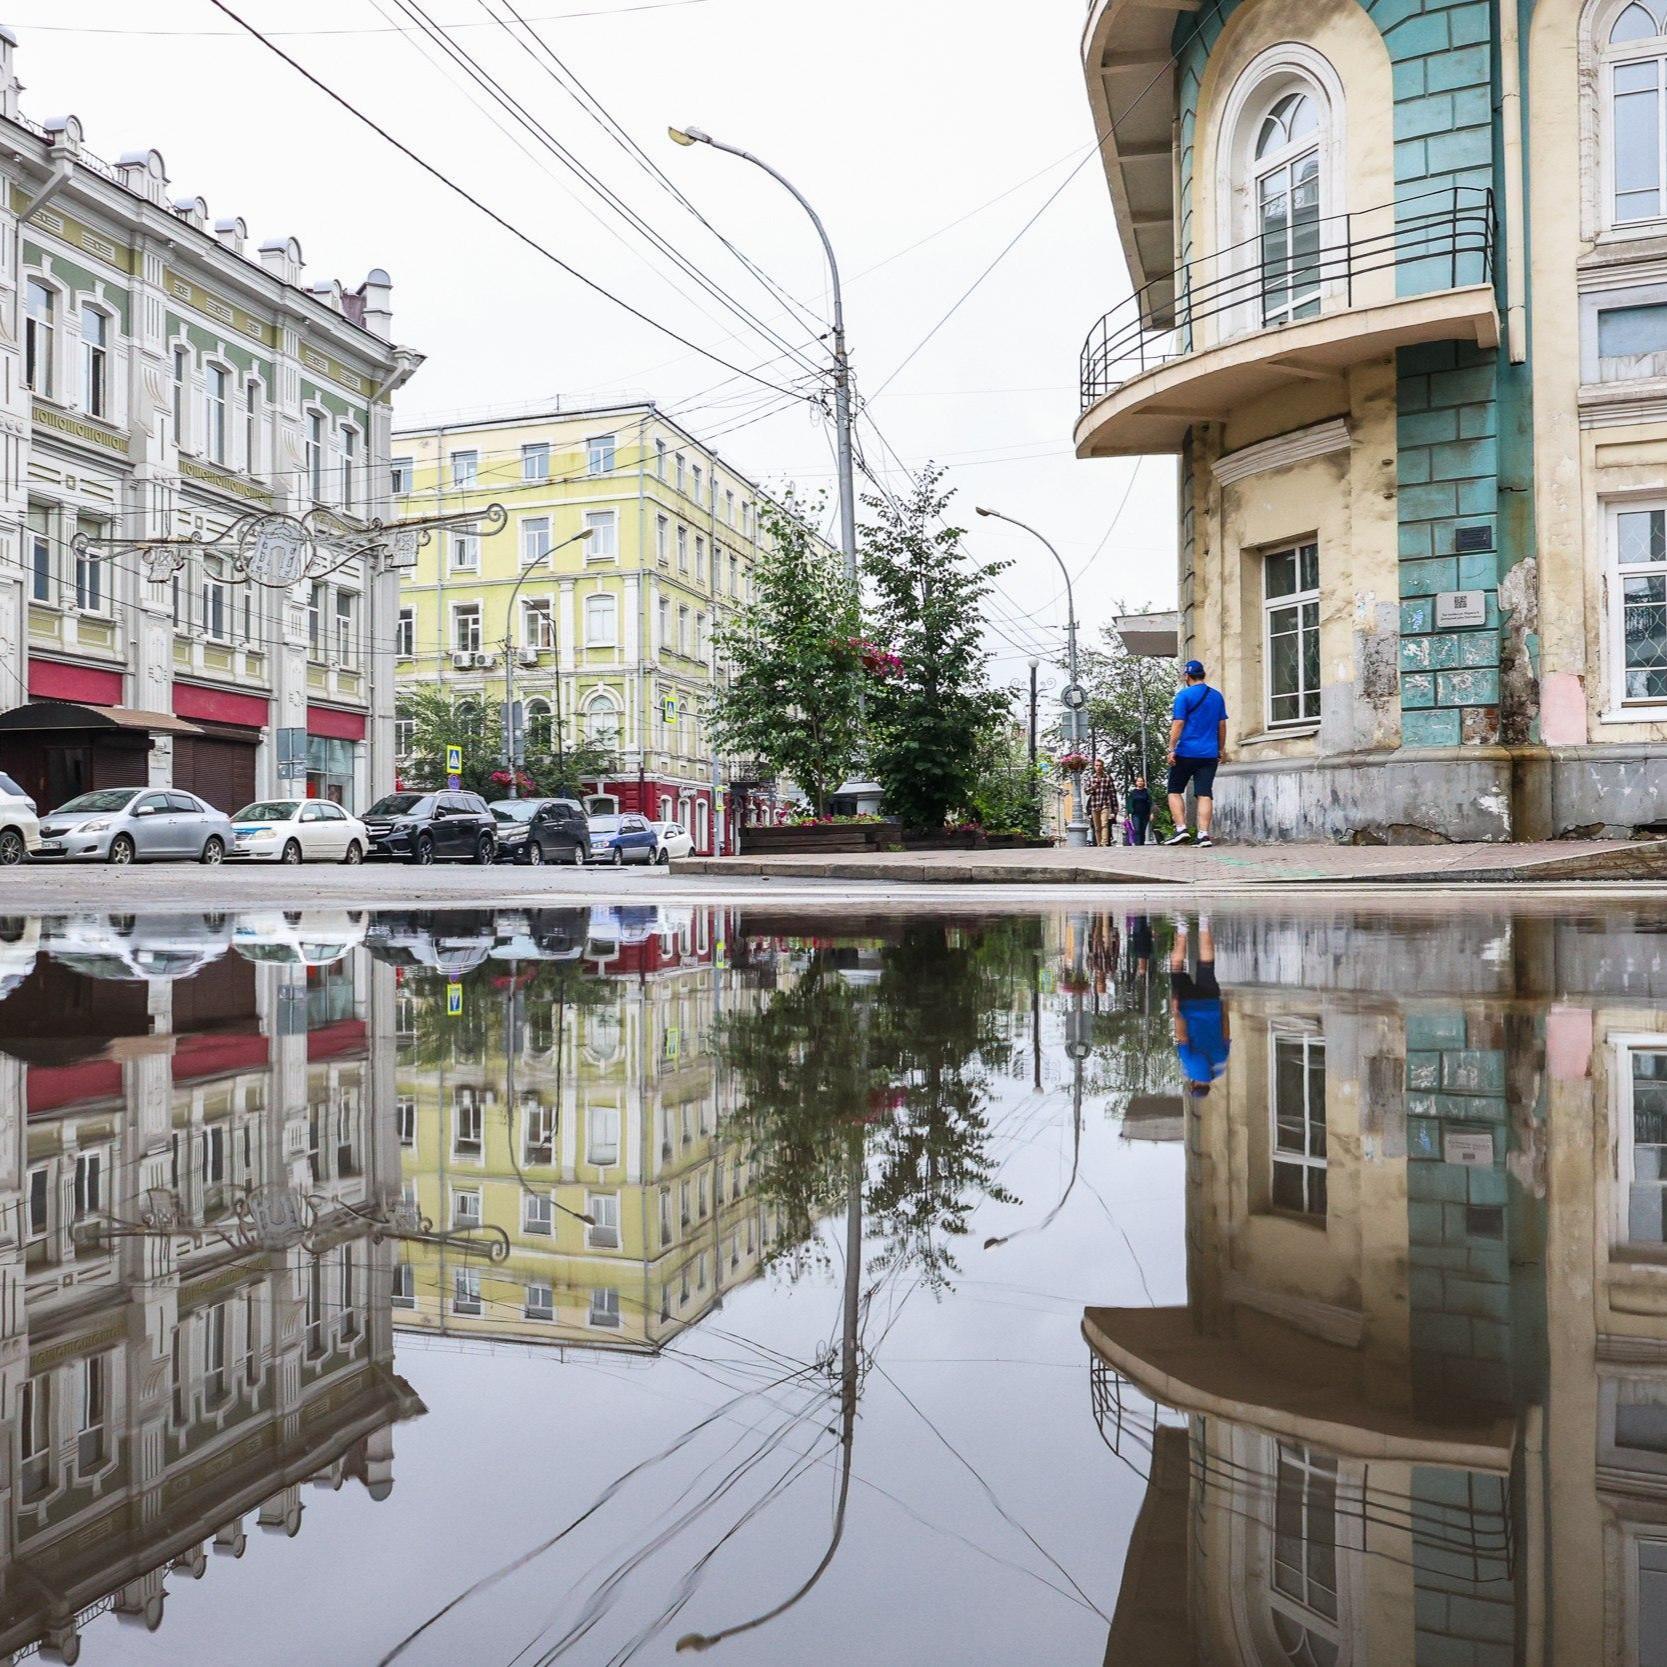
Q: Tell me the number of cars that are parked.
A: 7